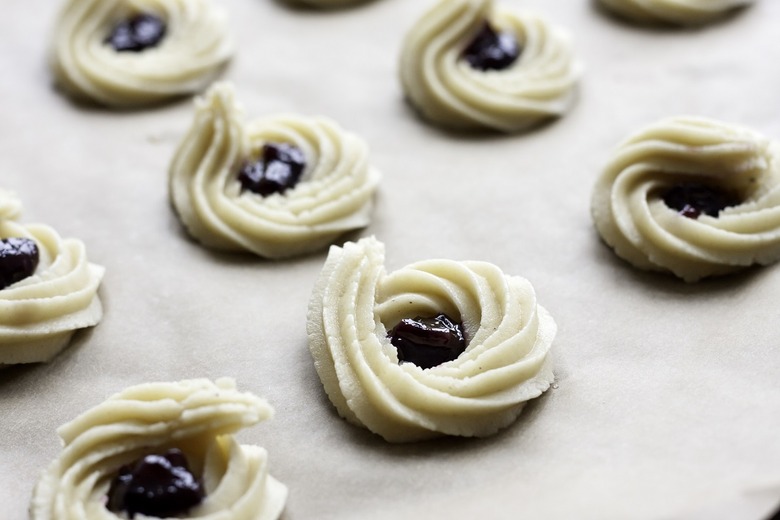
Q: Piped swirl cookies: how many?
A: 9